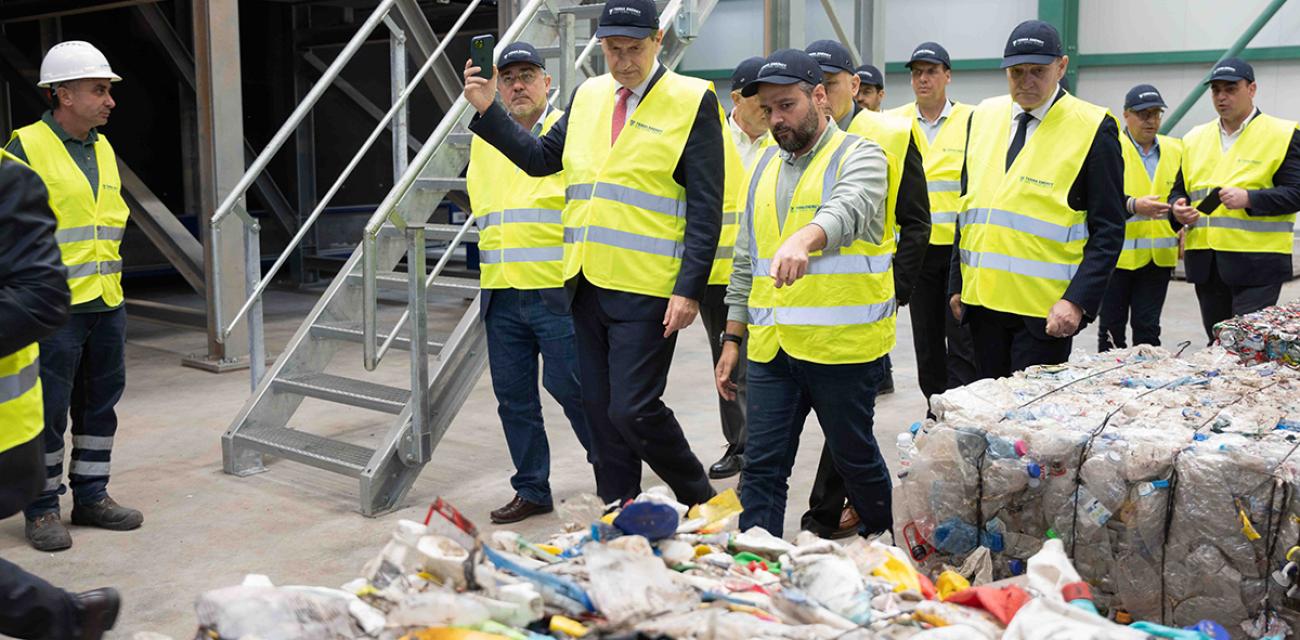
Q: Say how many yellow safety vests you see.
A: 11